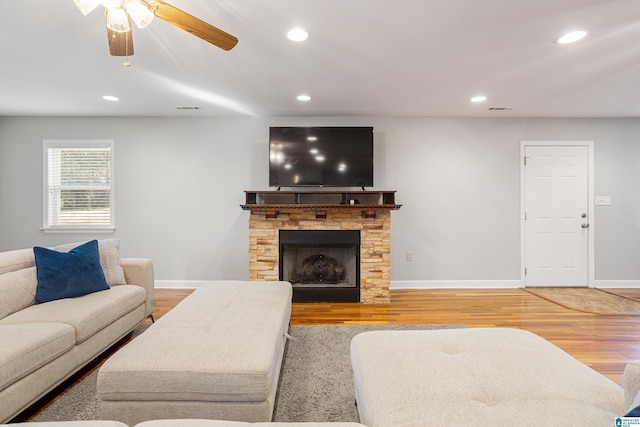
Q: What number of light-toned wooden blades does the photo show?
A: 2